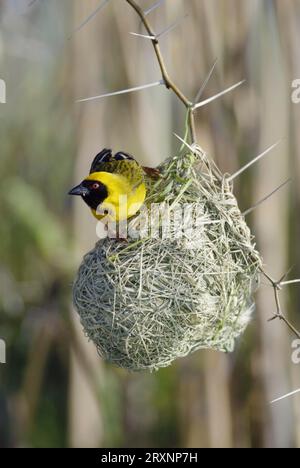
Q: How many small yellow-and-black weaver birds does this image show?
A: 1